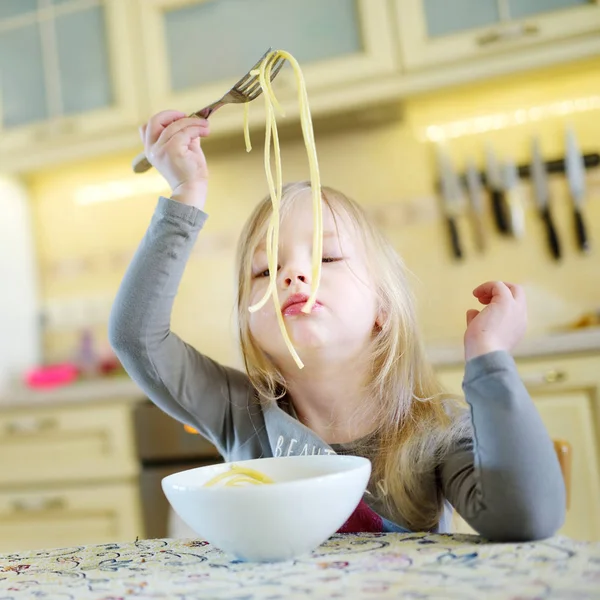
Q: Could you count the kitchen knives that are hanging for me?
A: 6